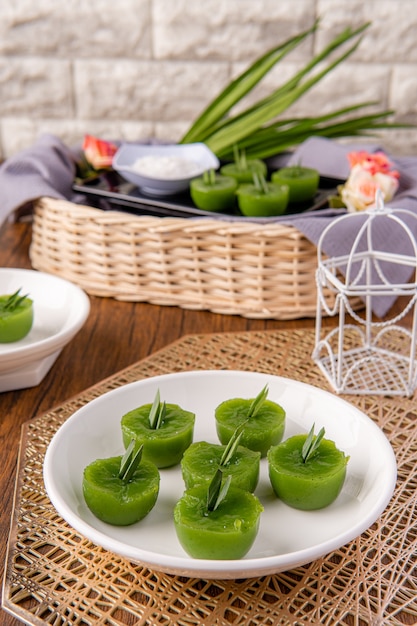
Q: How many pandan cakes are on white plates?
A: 7